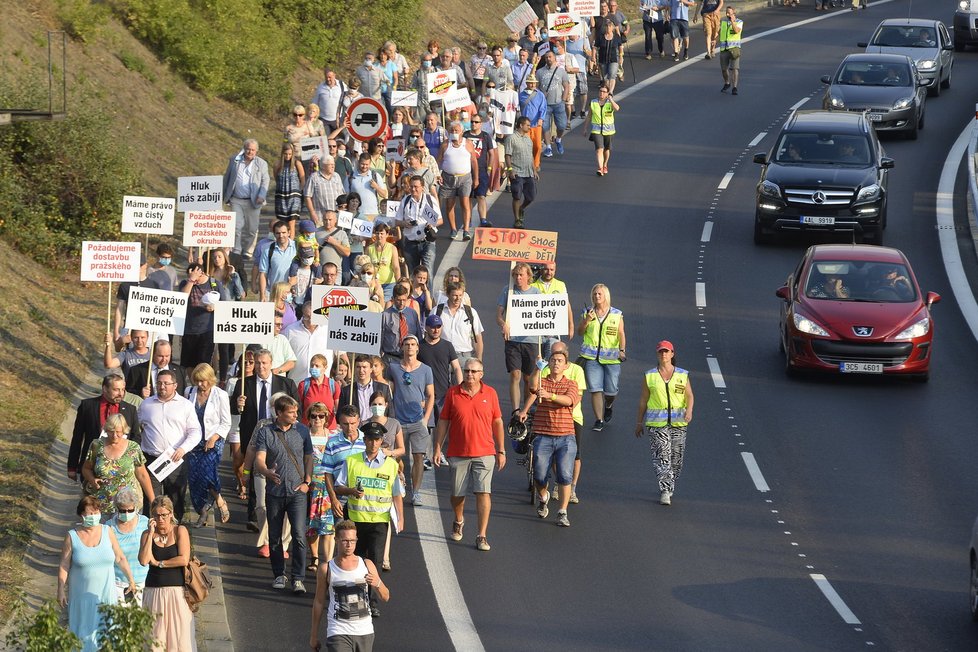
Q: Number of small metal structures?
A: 1